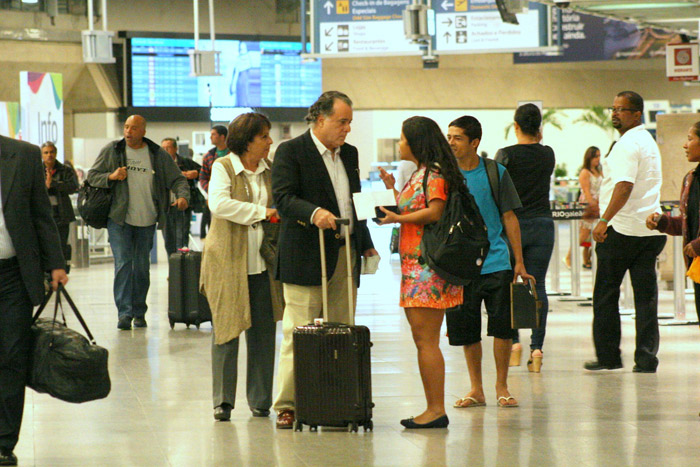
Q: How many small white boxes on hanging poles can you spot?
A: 2